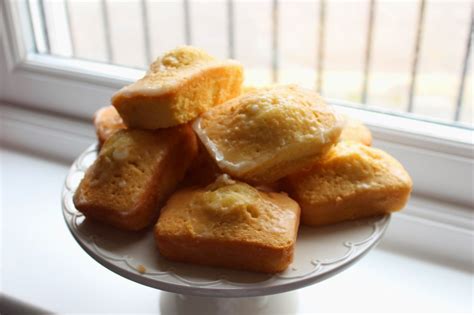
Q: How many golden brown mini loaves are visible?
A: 7